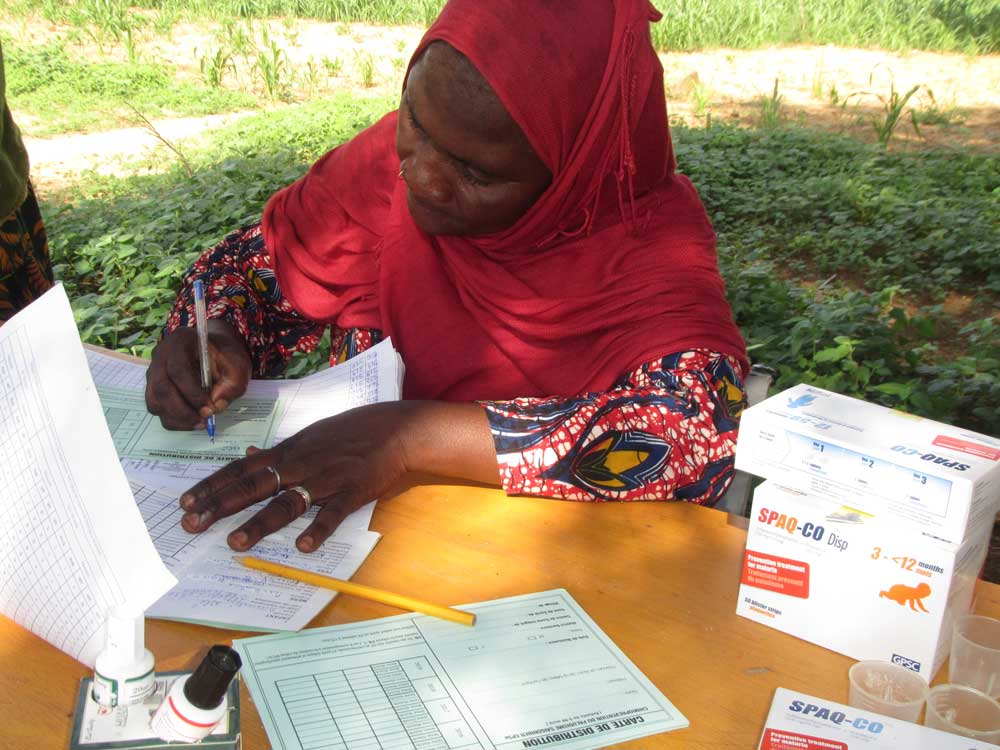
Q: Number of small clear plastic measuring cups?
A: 3